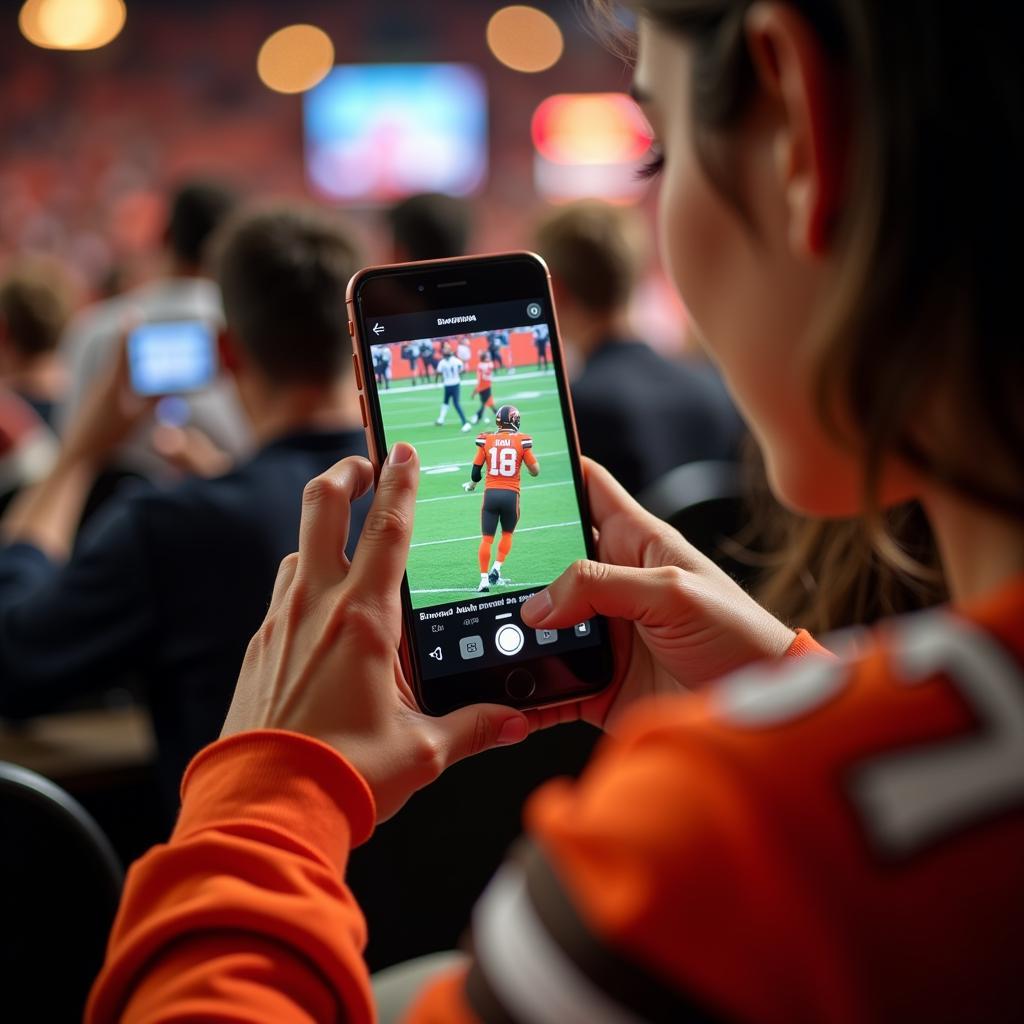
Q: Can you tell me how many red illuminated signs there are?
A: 1